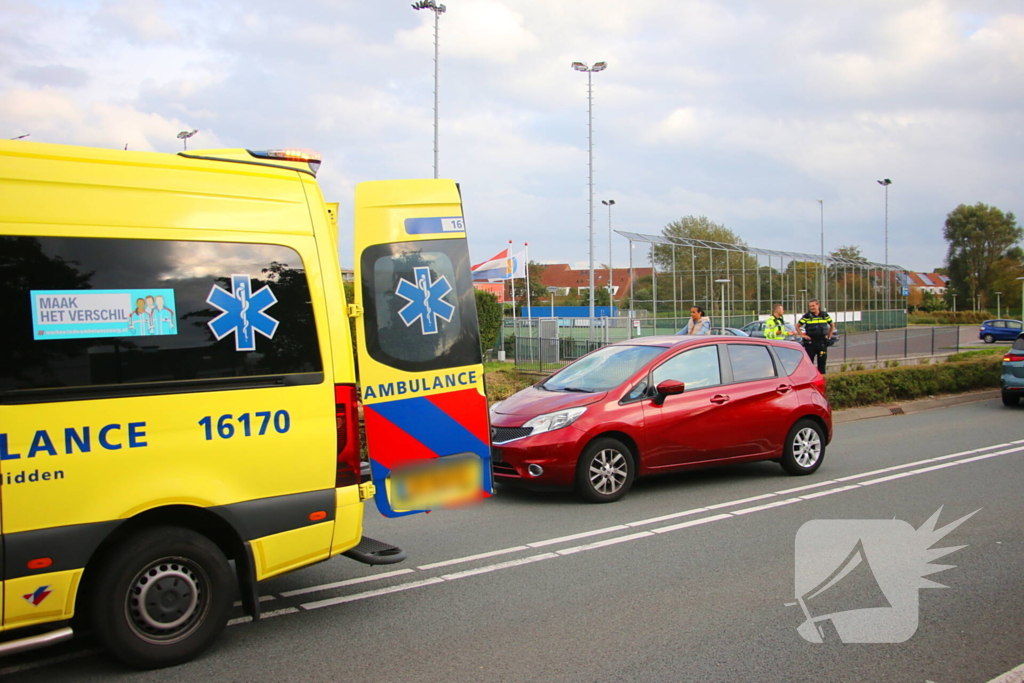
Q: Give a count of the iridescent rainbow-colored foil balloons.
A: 0